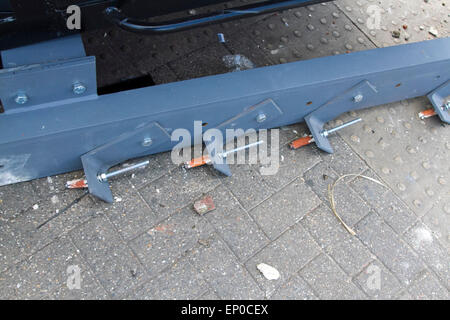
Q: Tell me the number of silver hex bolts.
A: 5